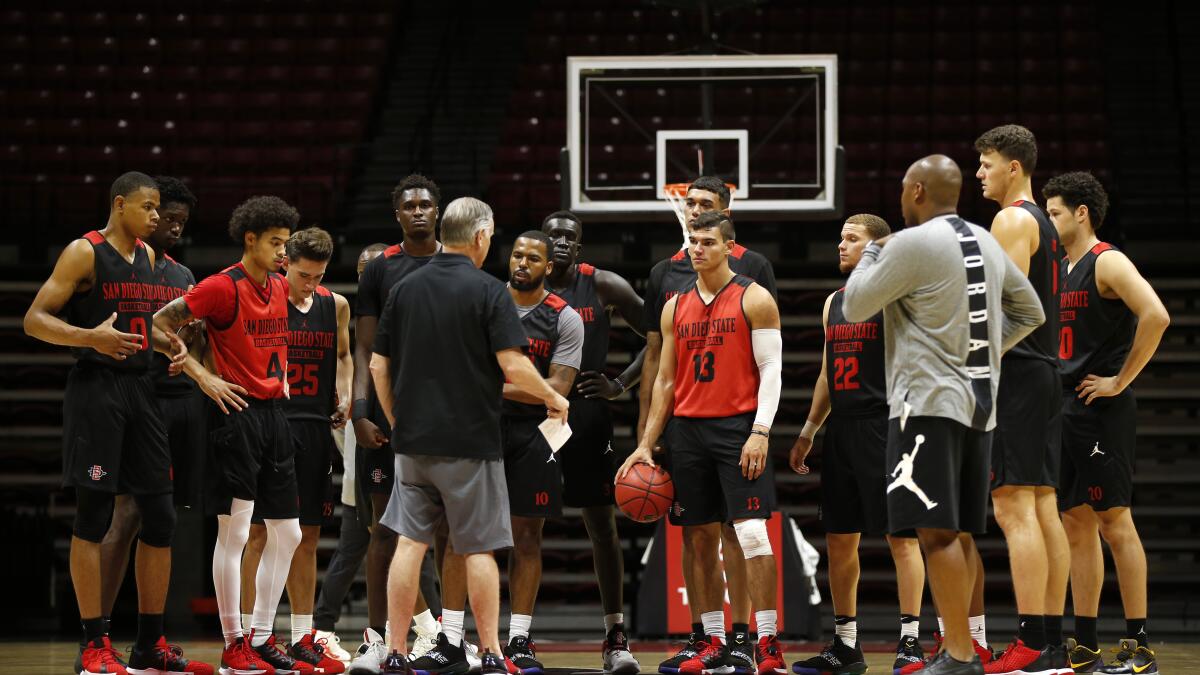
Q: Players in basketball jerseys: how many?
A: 12